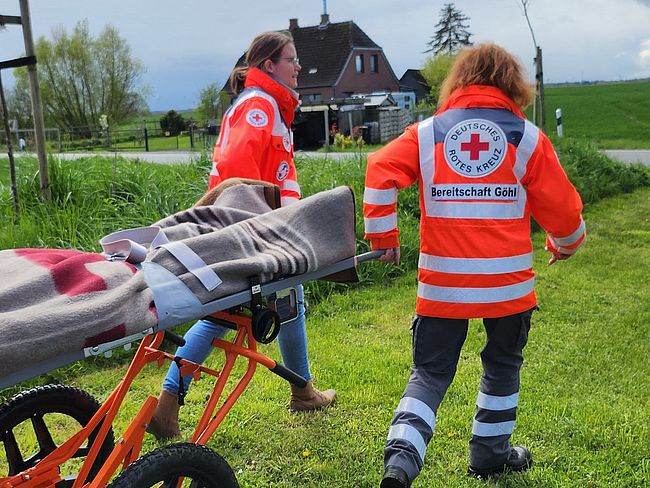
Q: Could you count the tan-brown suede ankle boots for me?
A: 2